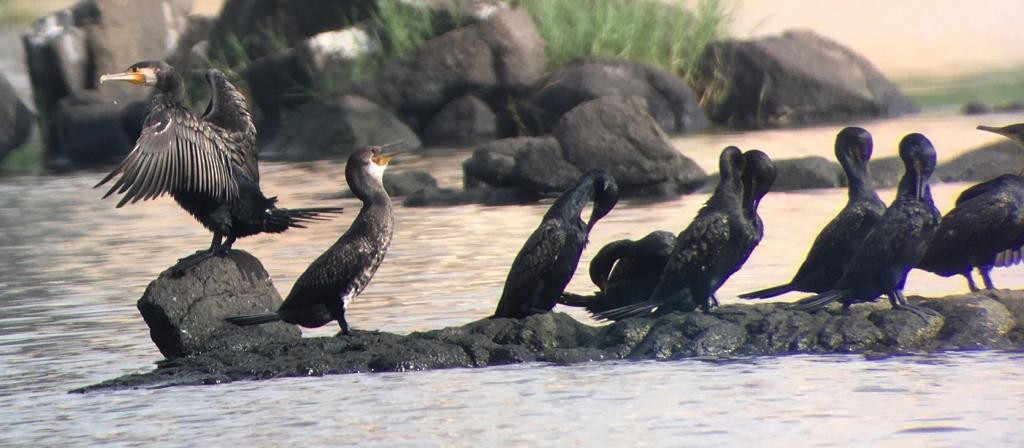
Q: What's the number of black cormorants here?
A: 9